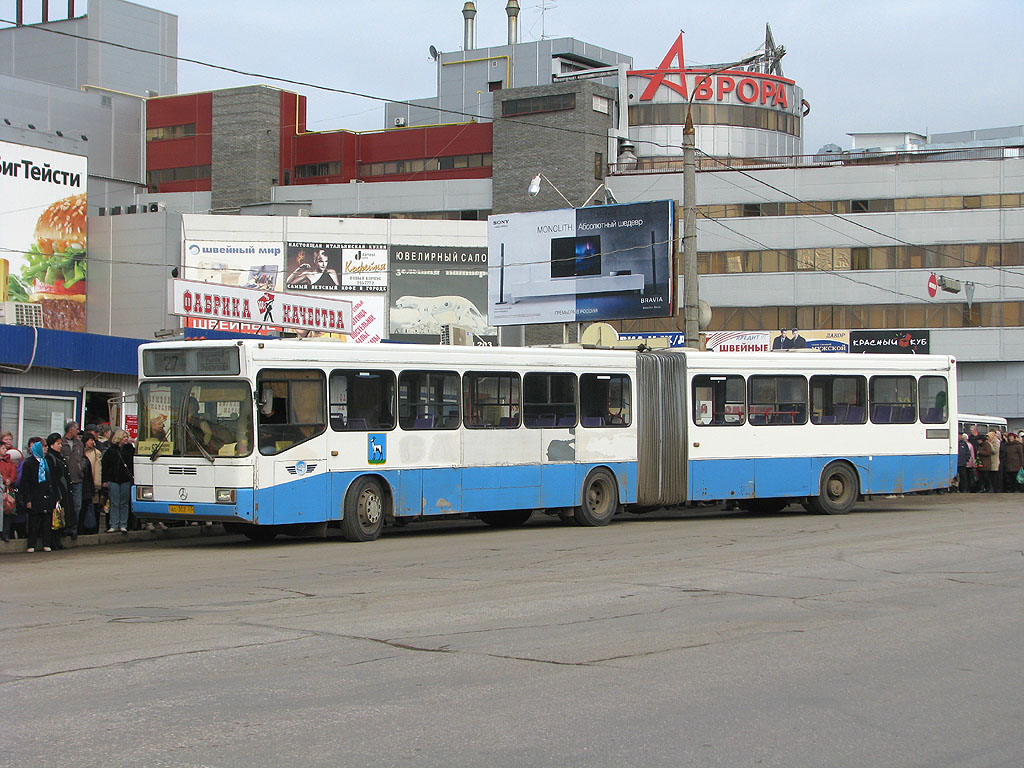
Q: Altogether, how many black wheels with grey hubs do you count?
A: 3